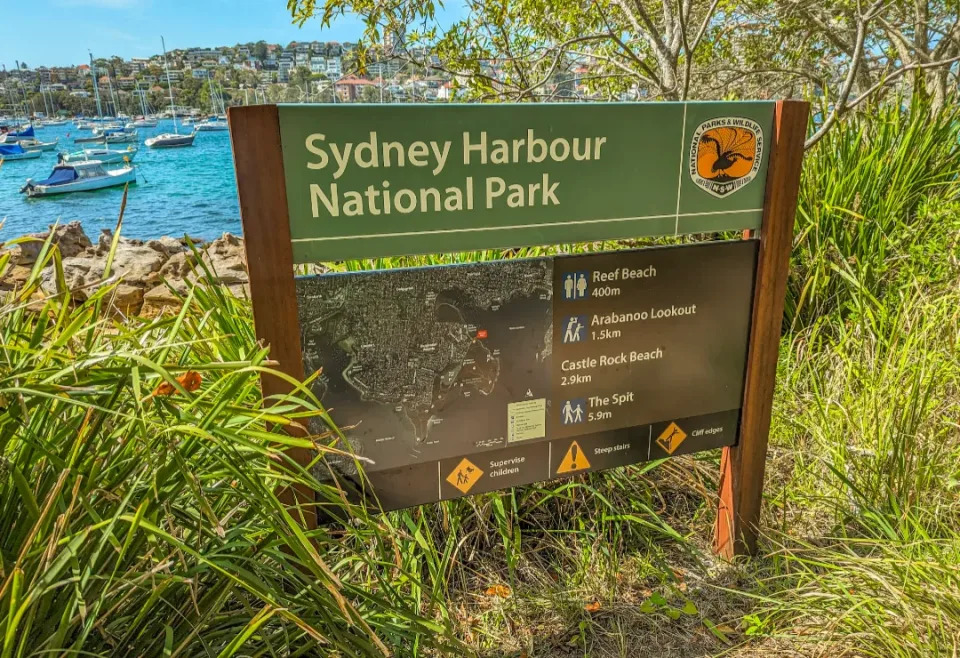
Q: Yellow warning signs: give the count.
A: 3